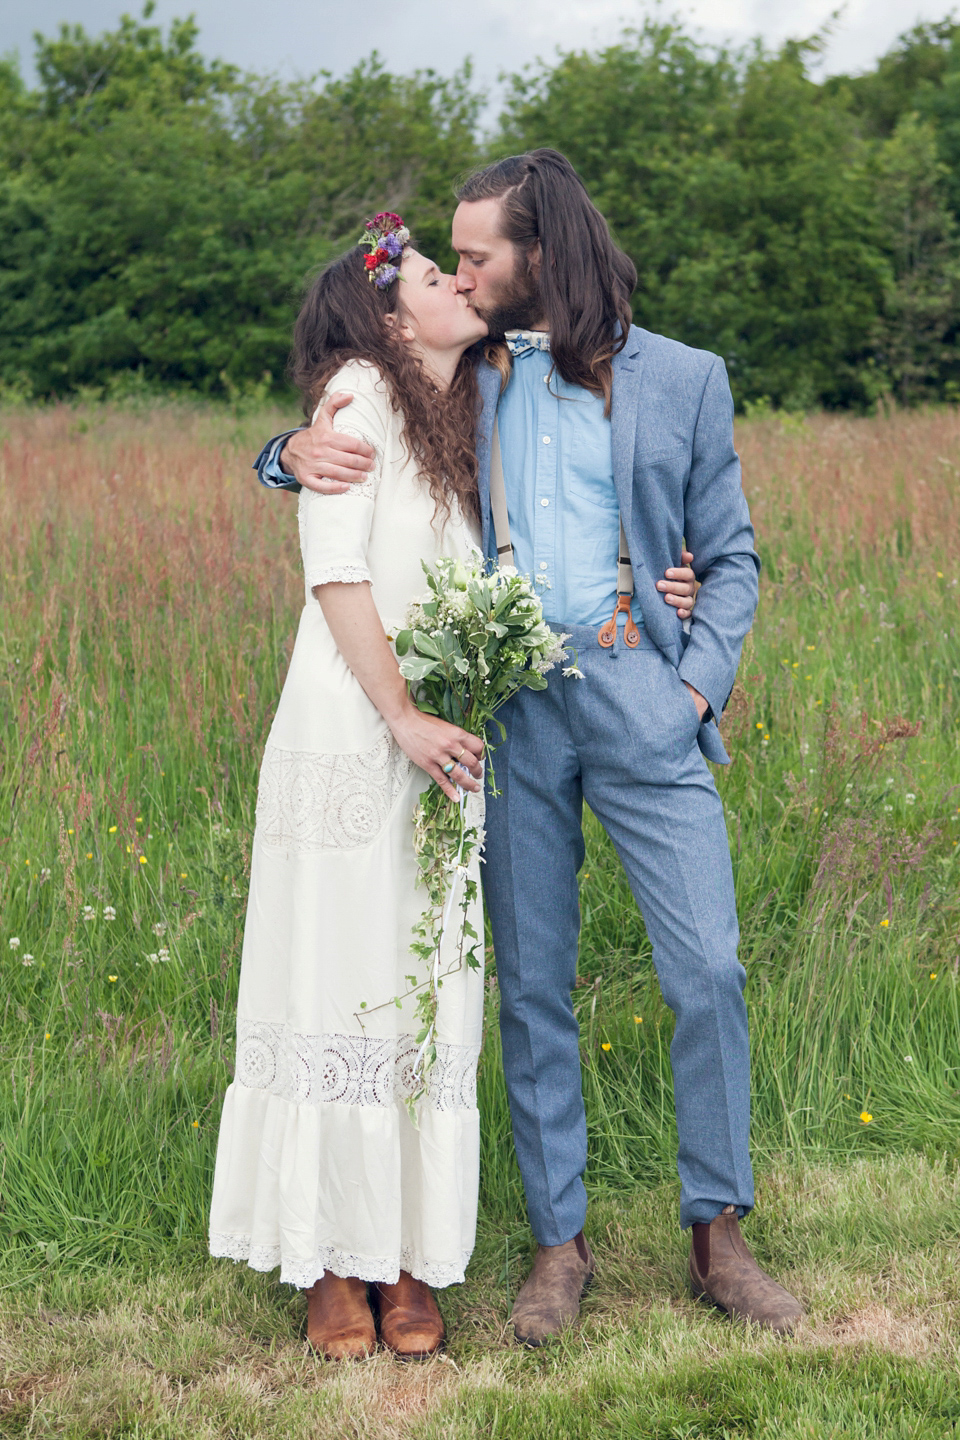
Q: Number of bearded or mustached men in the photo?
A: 1